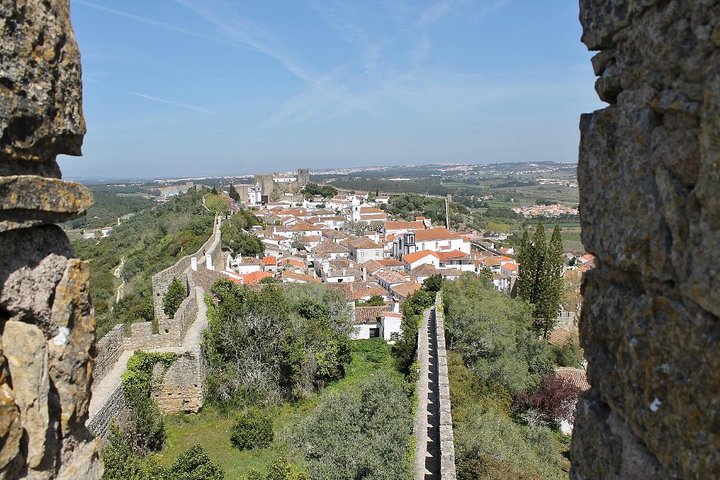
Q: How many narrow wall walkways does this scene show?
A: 2